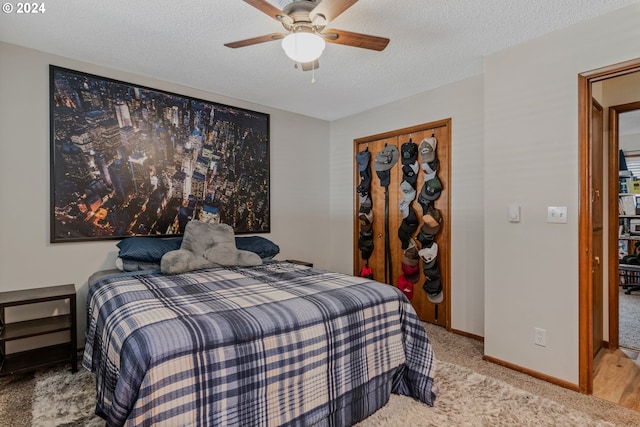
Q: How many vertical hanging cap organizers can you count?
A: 4